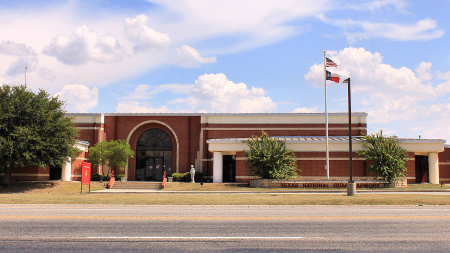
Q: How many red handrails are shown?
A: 2